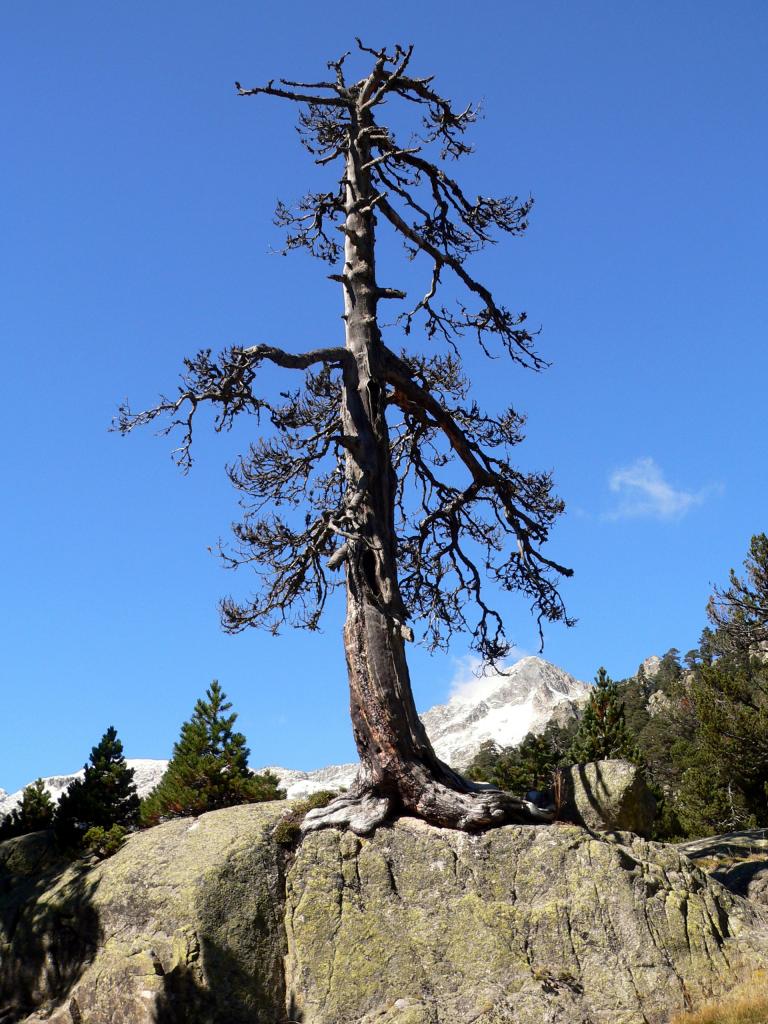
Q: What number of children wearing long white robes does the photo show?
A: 0